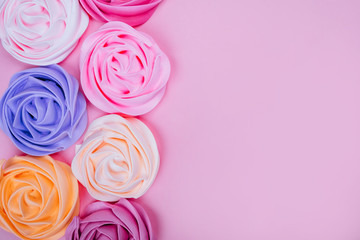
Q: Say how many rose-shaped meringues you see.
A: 7